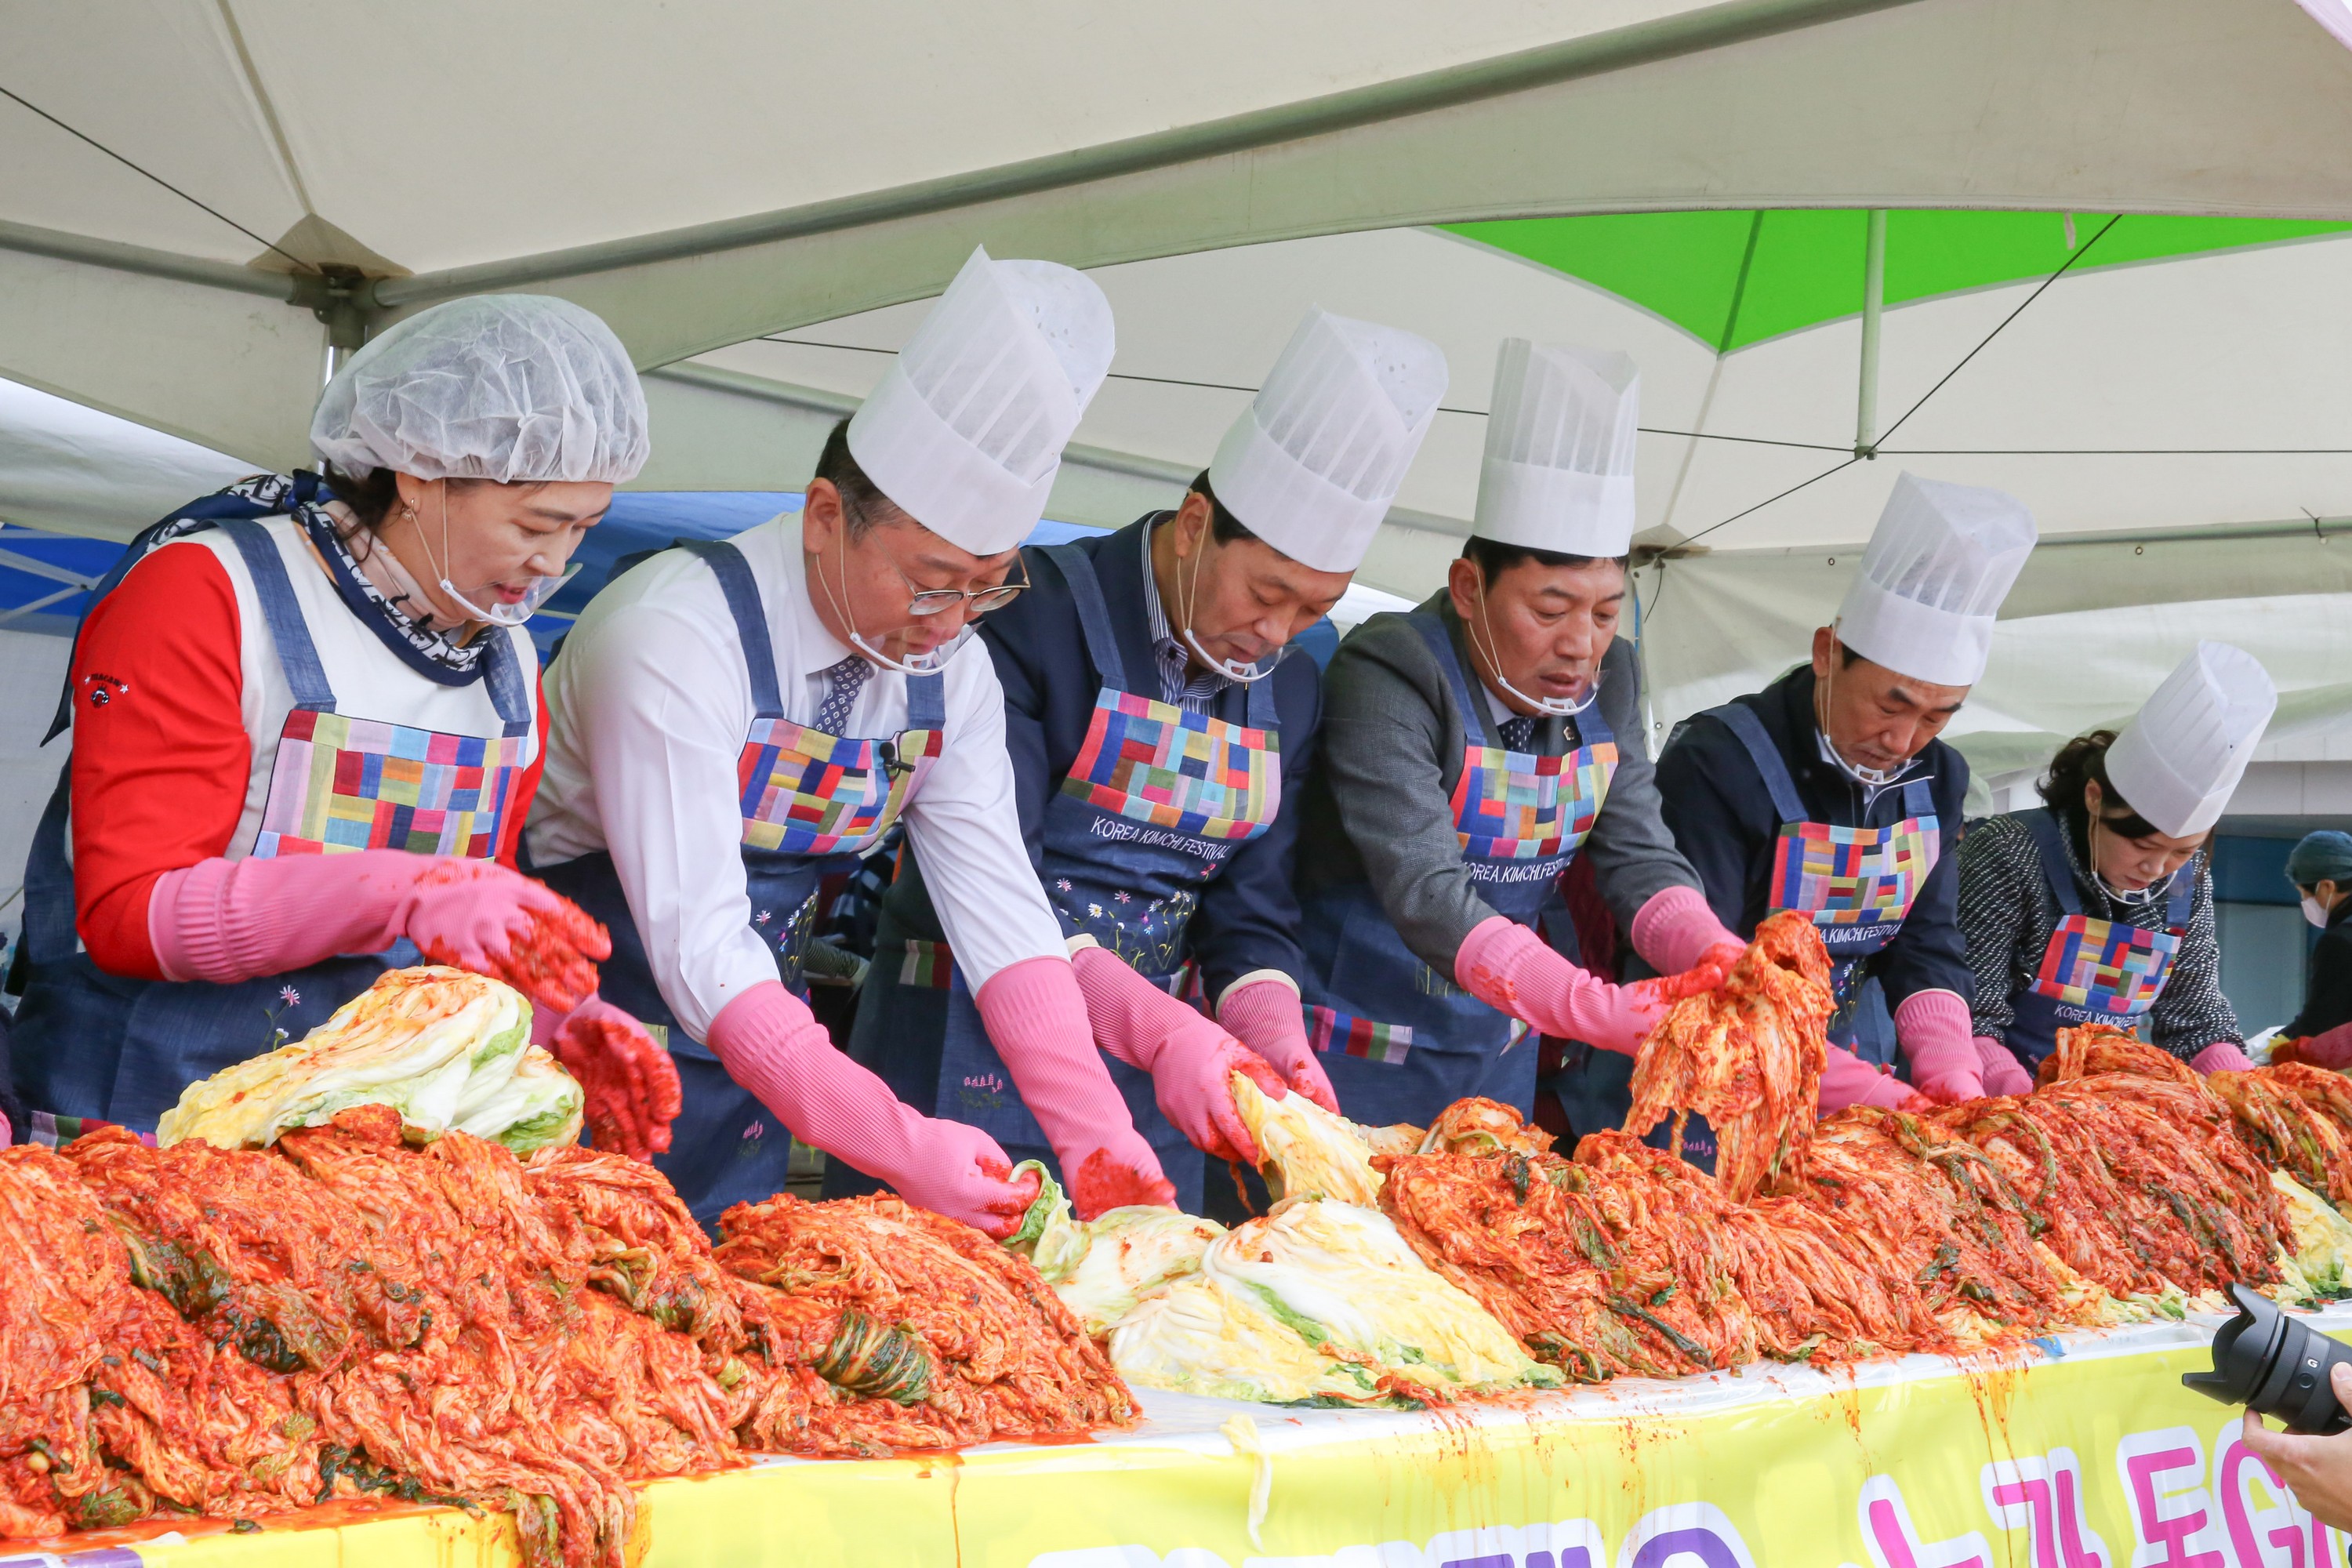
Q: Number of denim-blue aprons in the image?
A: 6